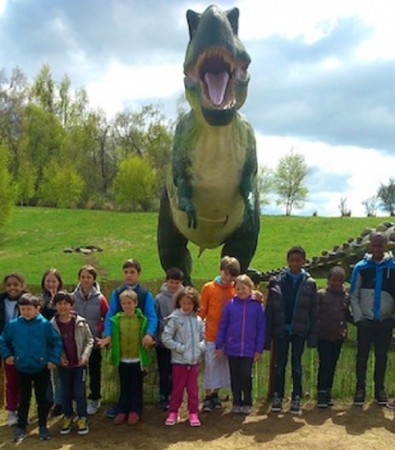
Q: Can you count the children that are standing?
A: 14